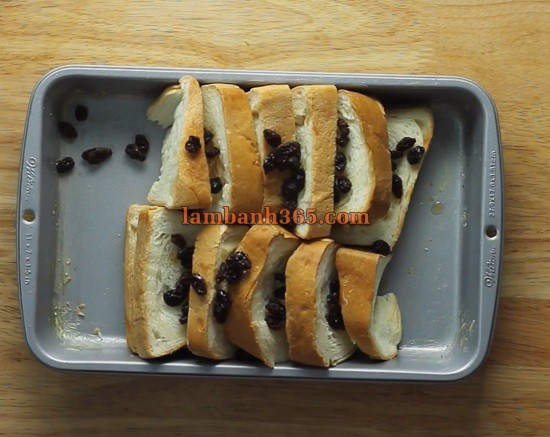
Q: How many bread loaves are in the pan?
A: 11